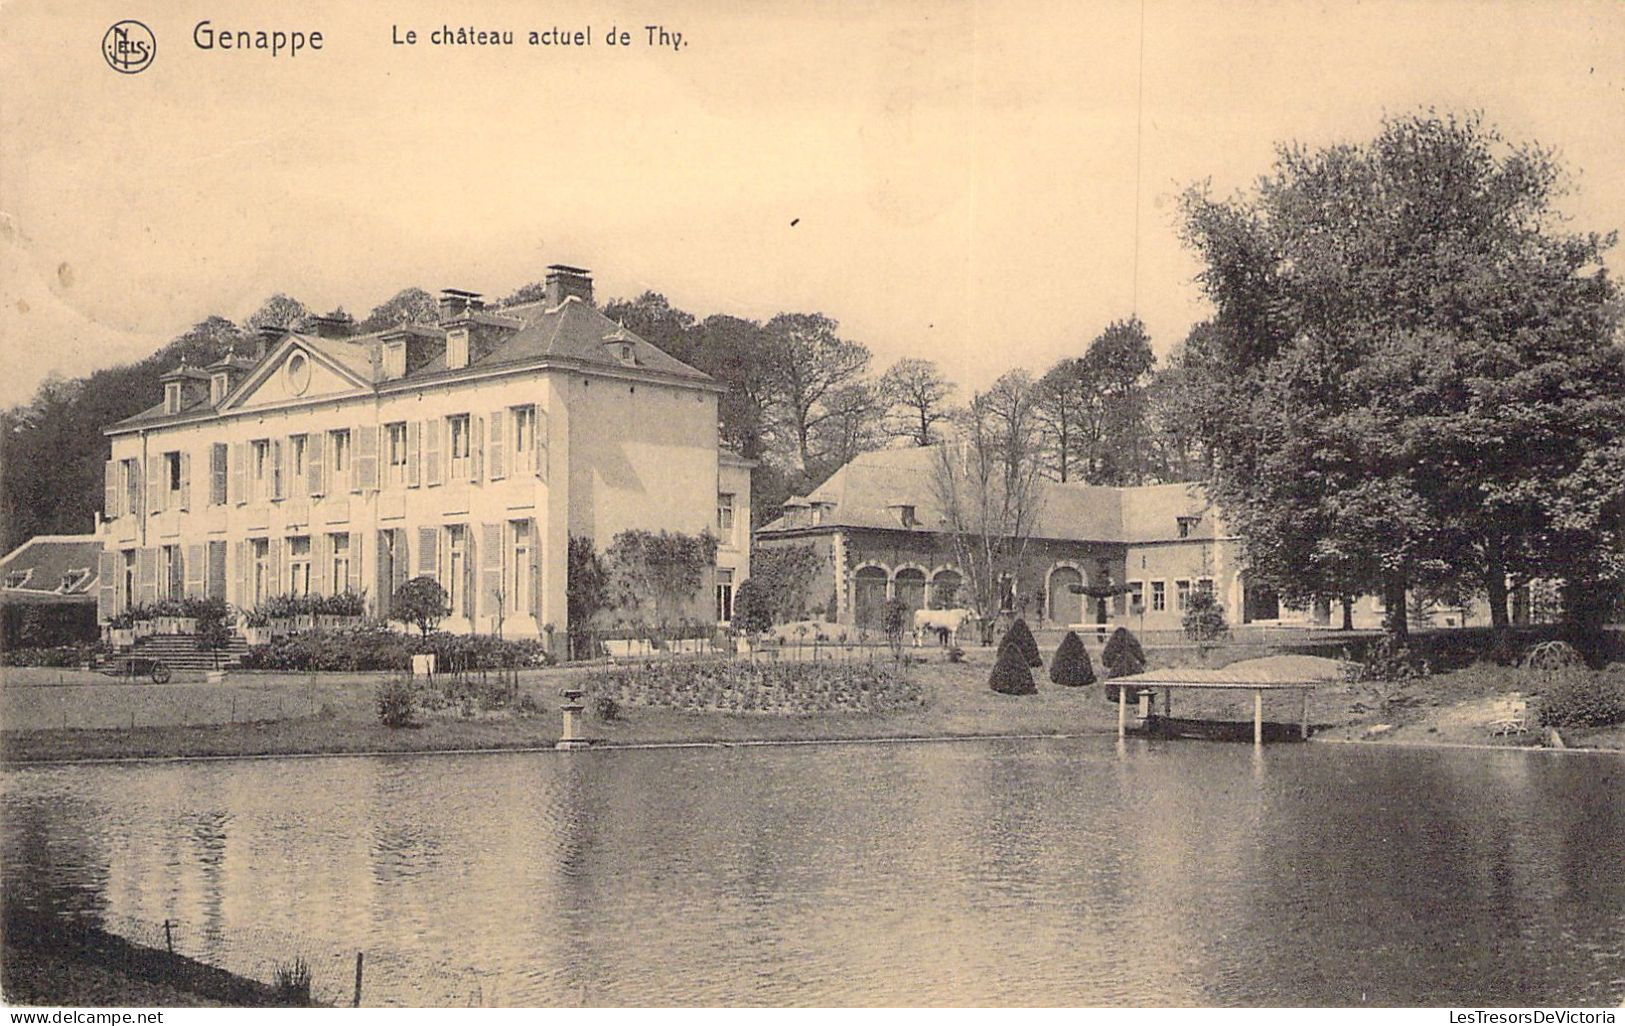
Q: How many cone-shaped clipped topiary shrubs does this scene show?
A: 5